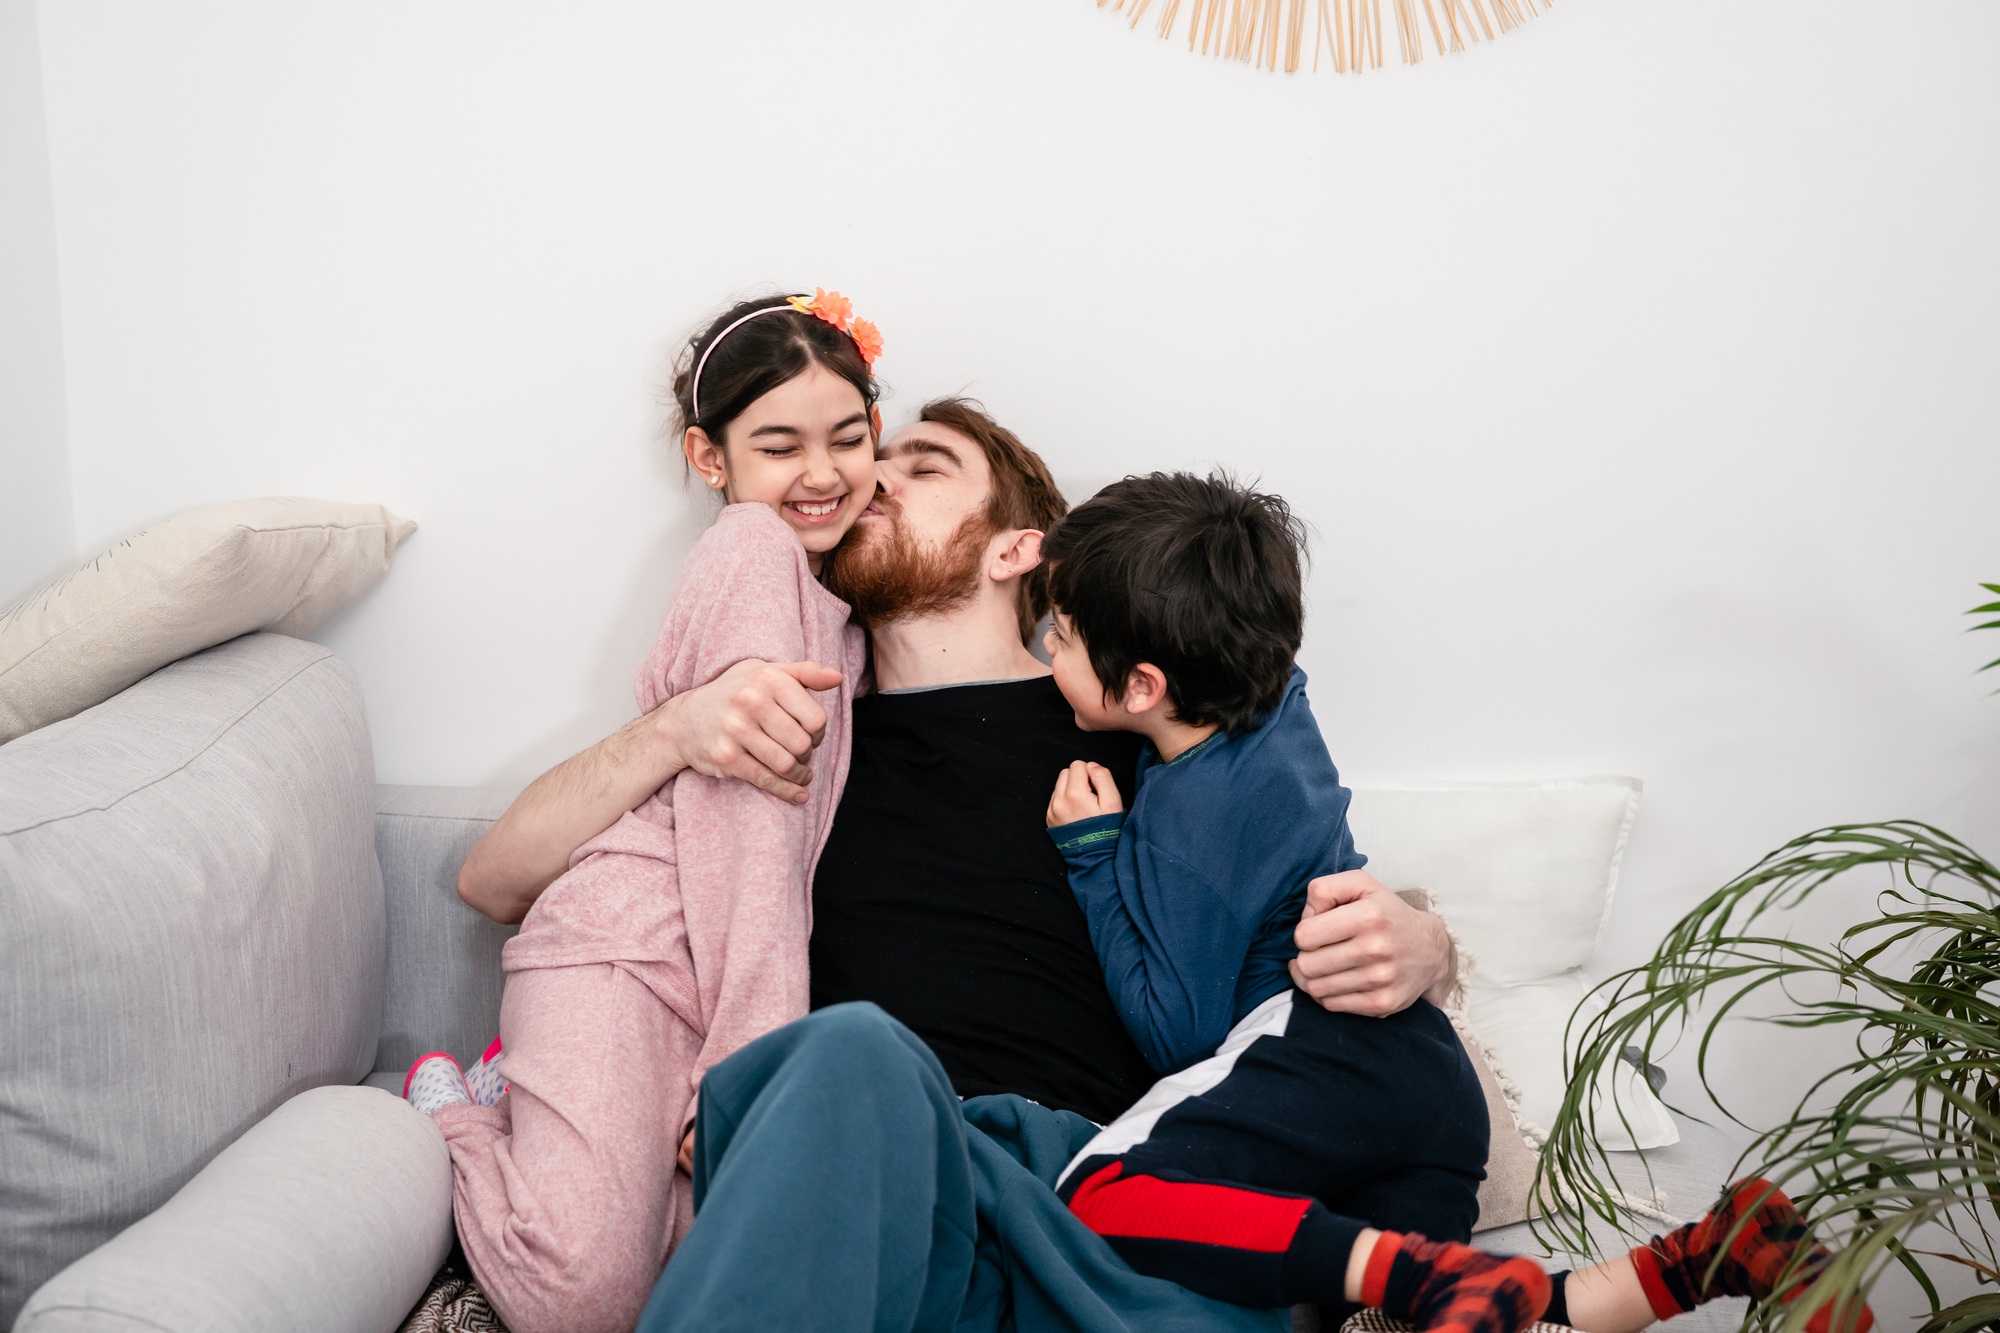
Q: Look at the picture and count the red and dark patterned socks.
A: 2